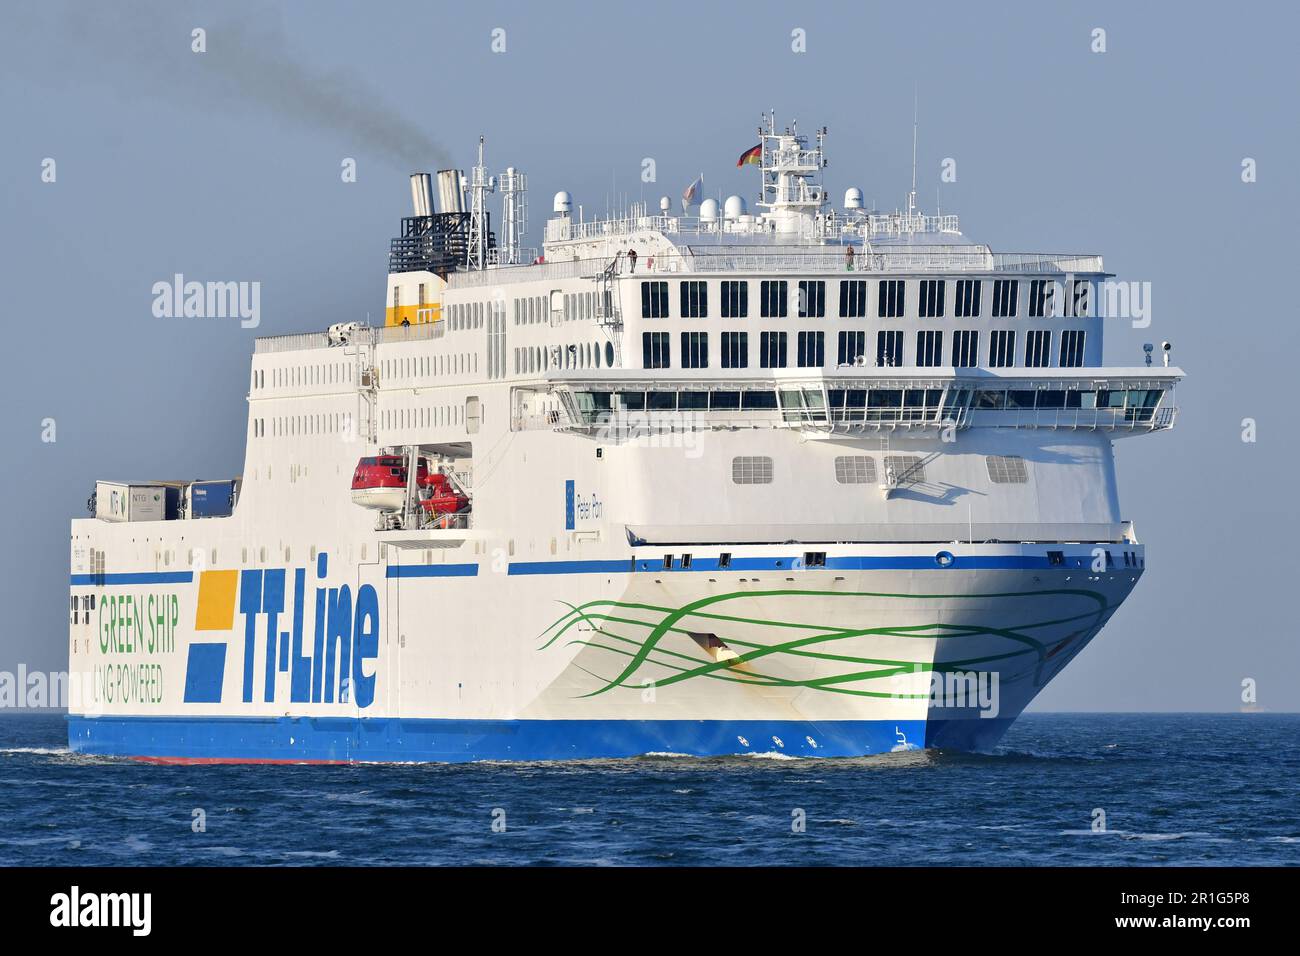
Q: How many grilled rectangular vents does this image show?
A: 4